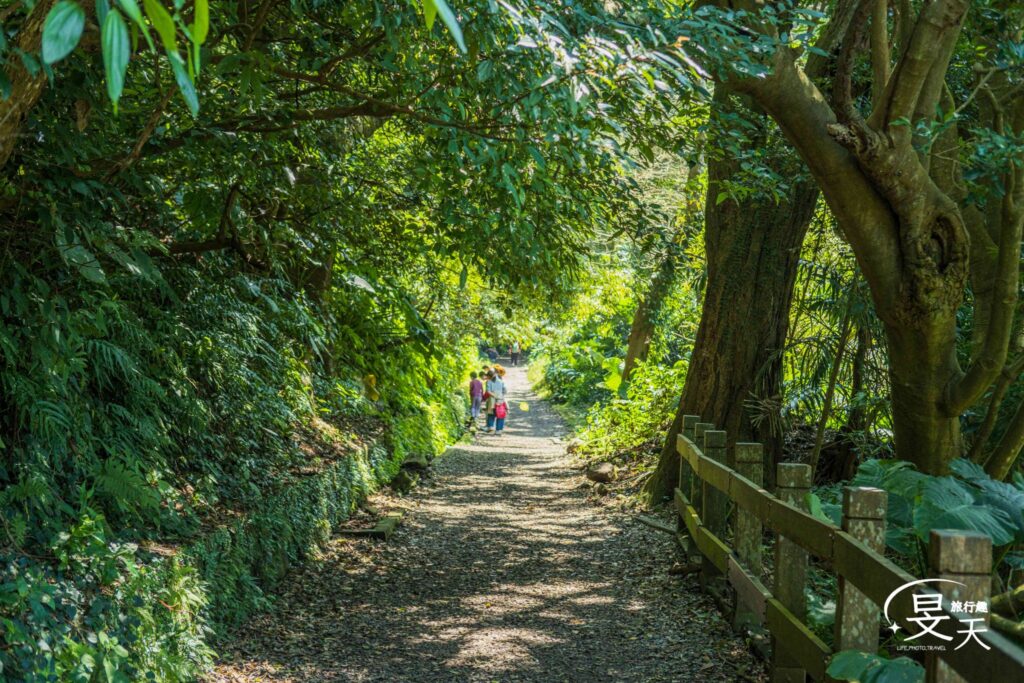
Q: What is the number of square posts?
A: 7